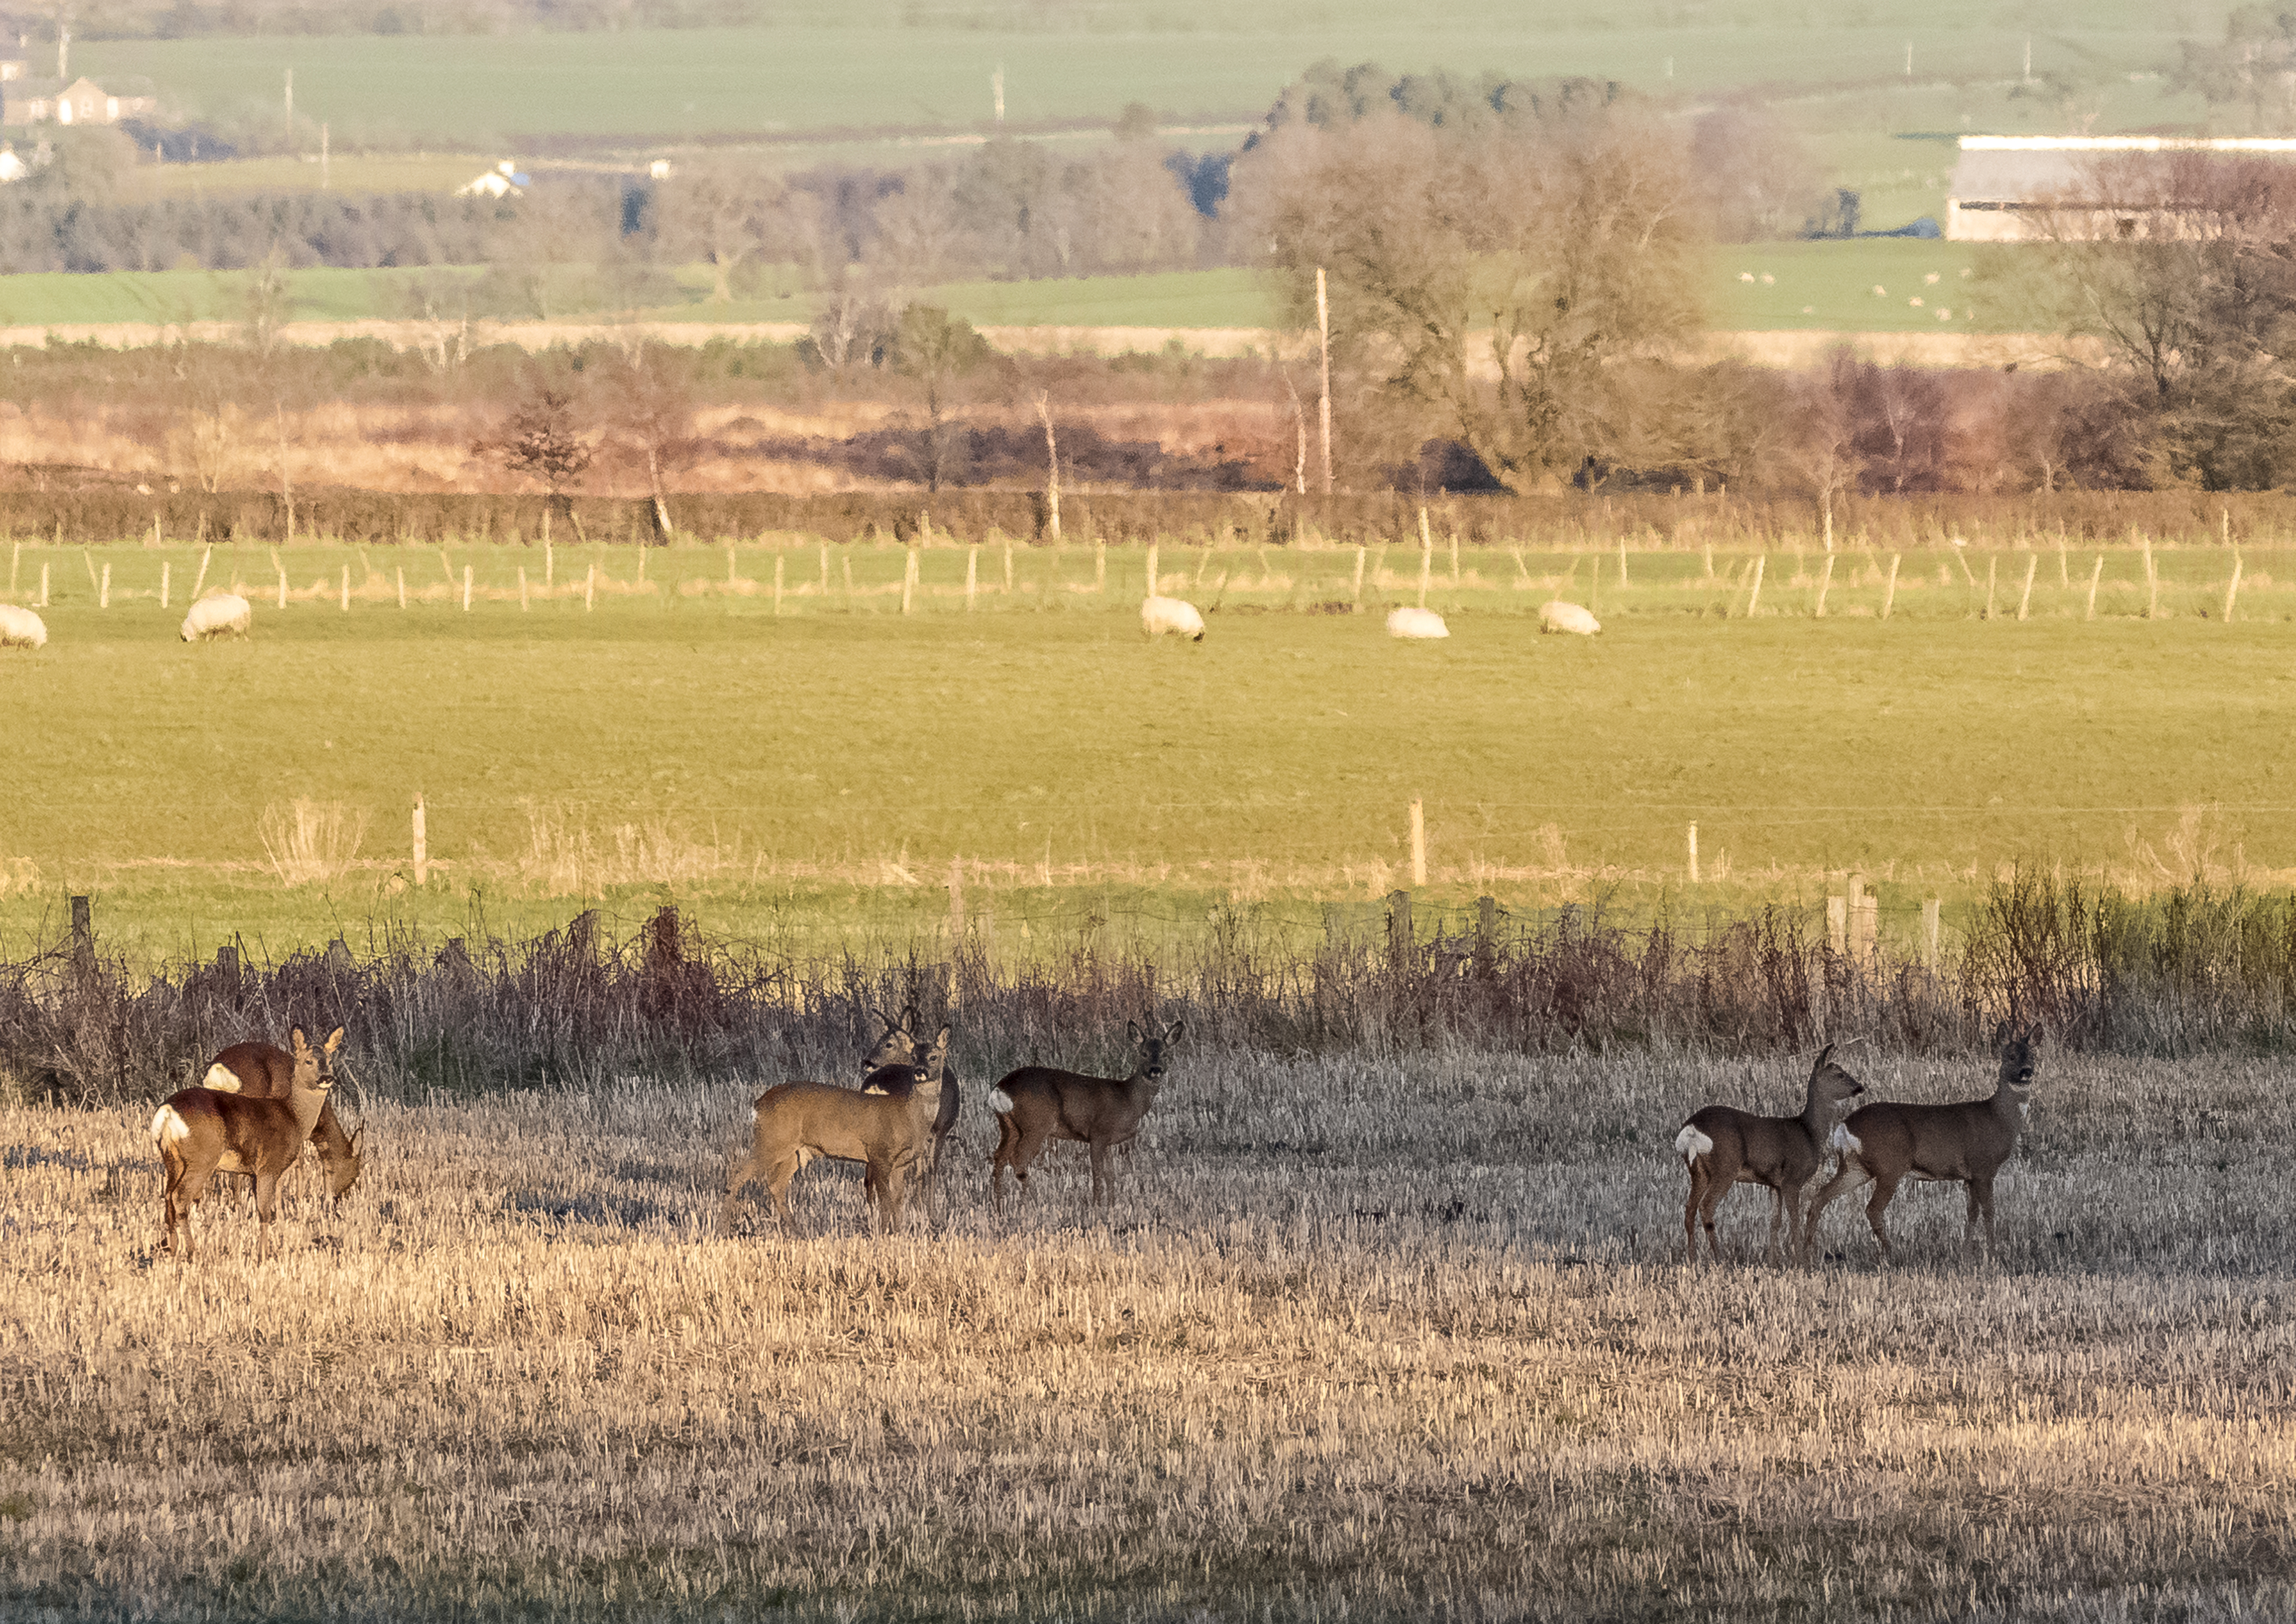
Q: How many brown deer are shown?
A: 7